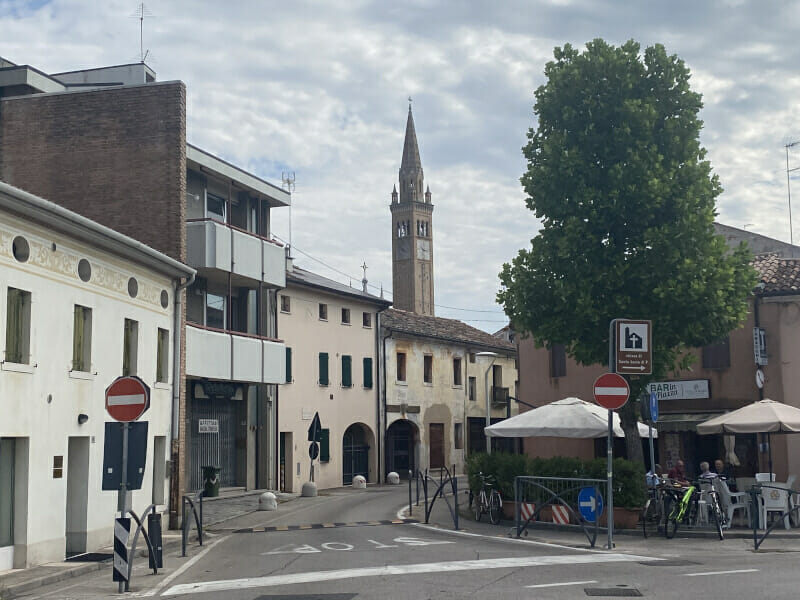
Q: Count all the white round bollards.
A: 4